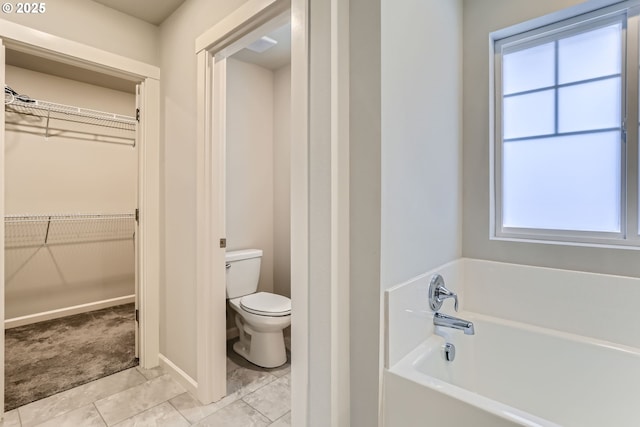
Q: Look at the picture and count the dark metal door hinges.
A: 3